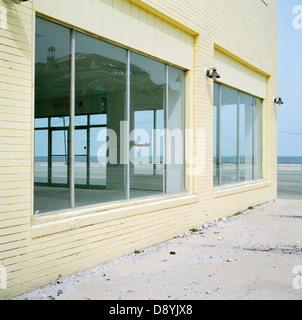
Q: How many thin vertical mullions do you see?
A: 6